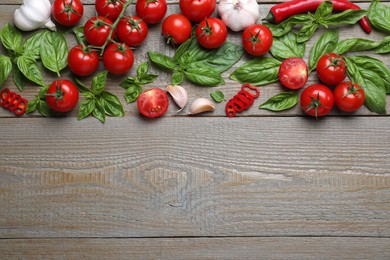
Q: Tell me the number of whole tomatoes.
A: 15